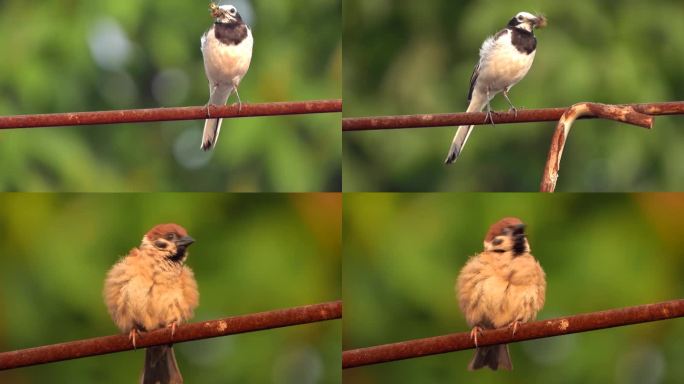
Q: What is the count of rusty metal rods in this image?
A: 4